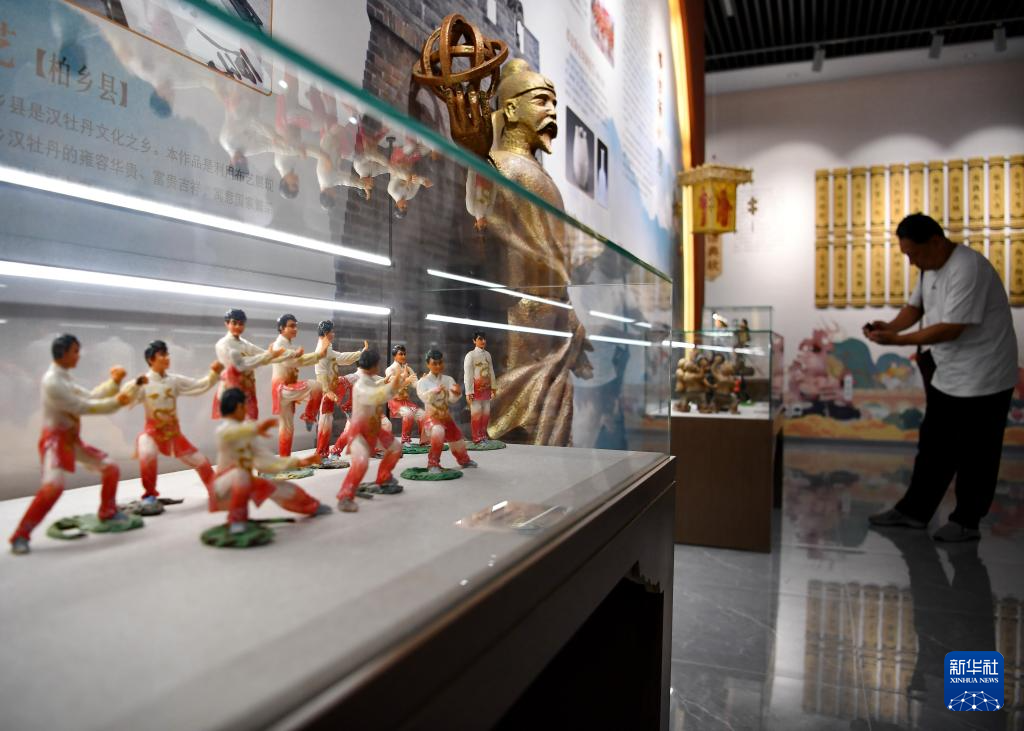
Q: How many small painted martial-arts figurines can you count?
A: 11